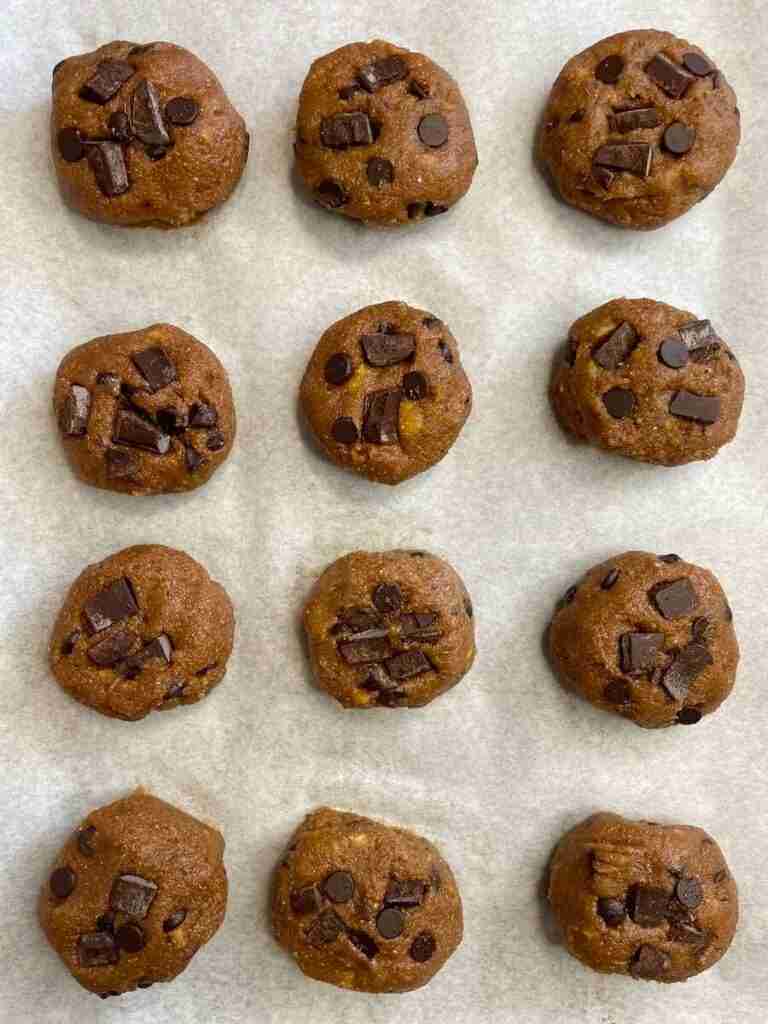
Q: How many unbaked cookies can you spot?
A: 12